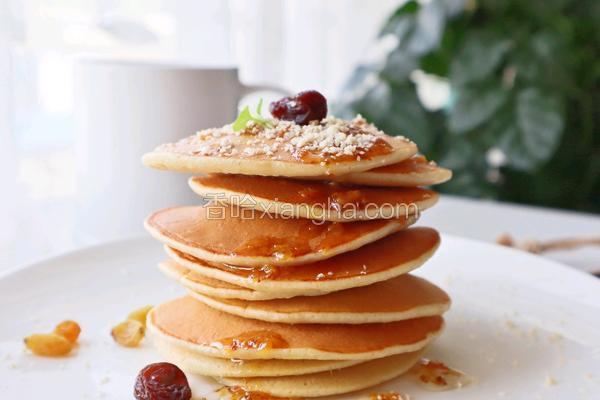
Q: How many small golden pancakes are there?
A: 10